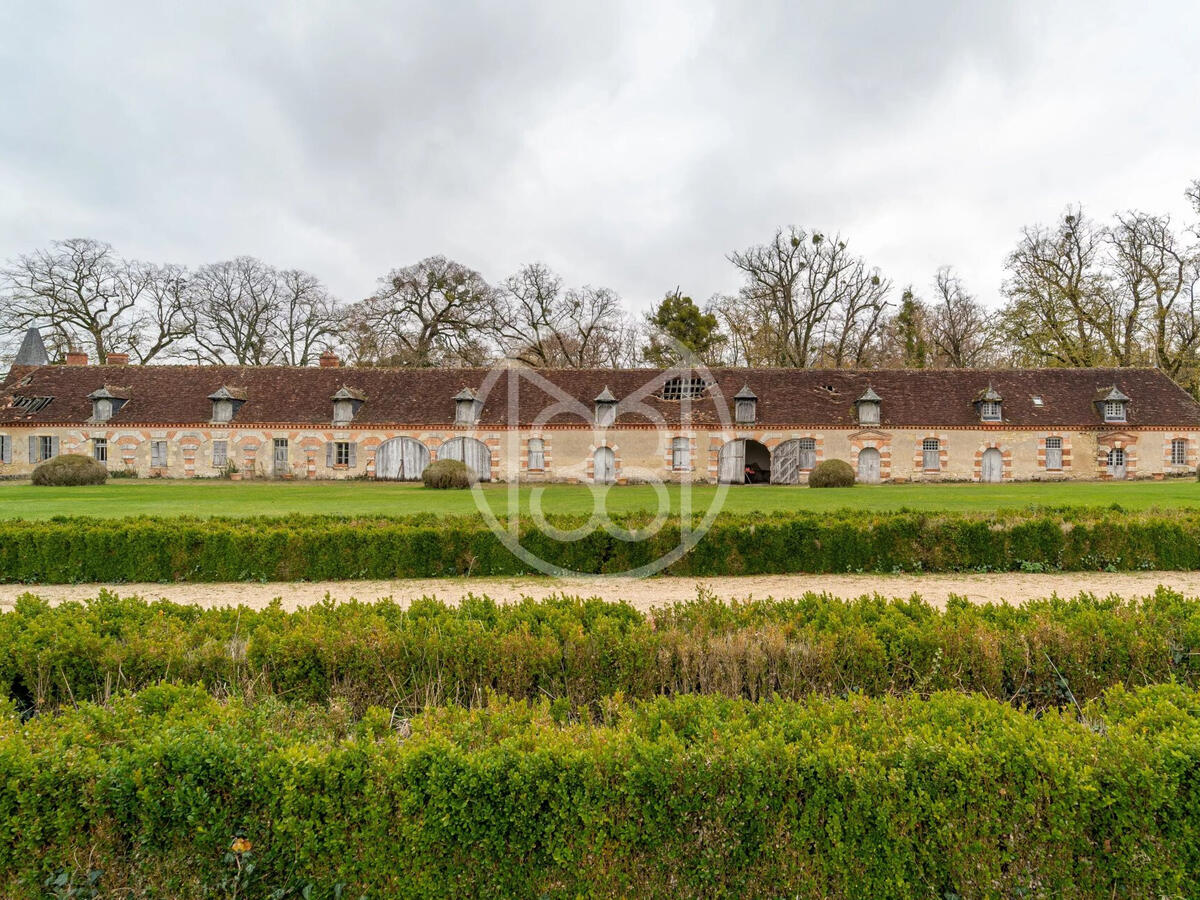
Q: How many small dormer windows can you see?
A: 9